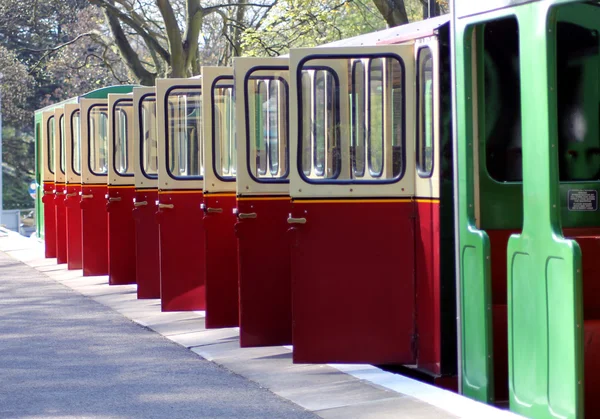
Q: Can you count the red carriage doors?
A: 10